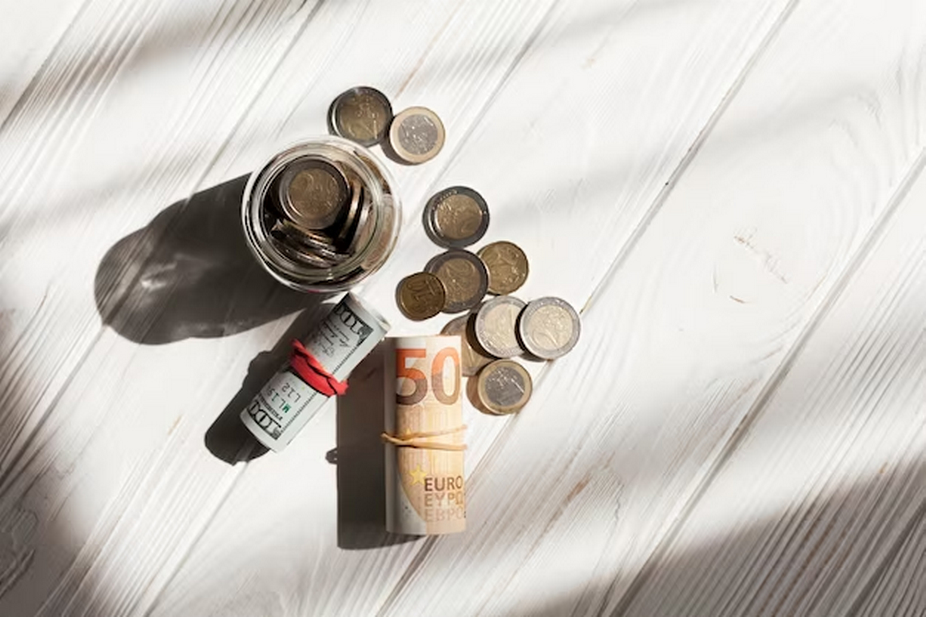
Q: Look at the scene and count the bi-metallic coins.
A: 9